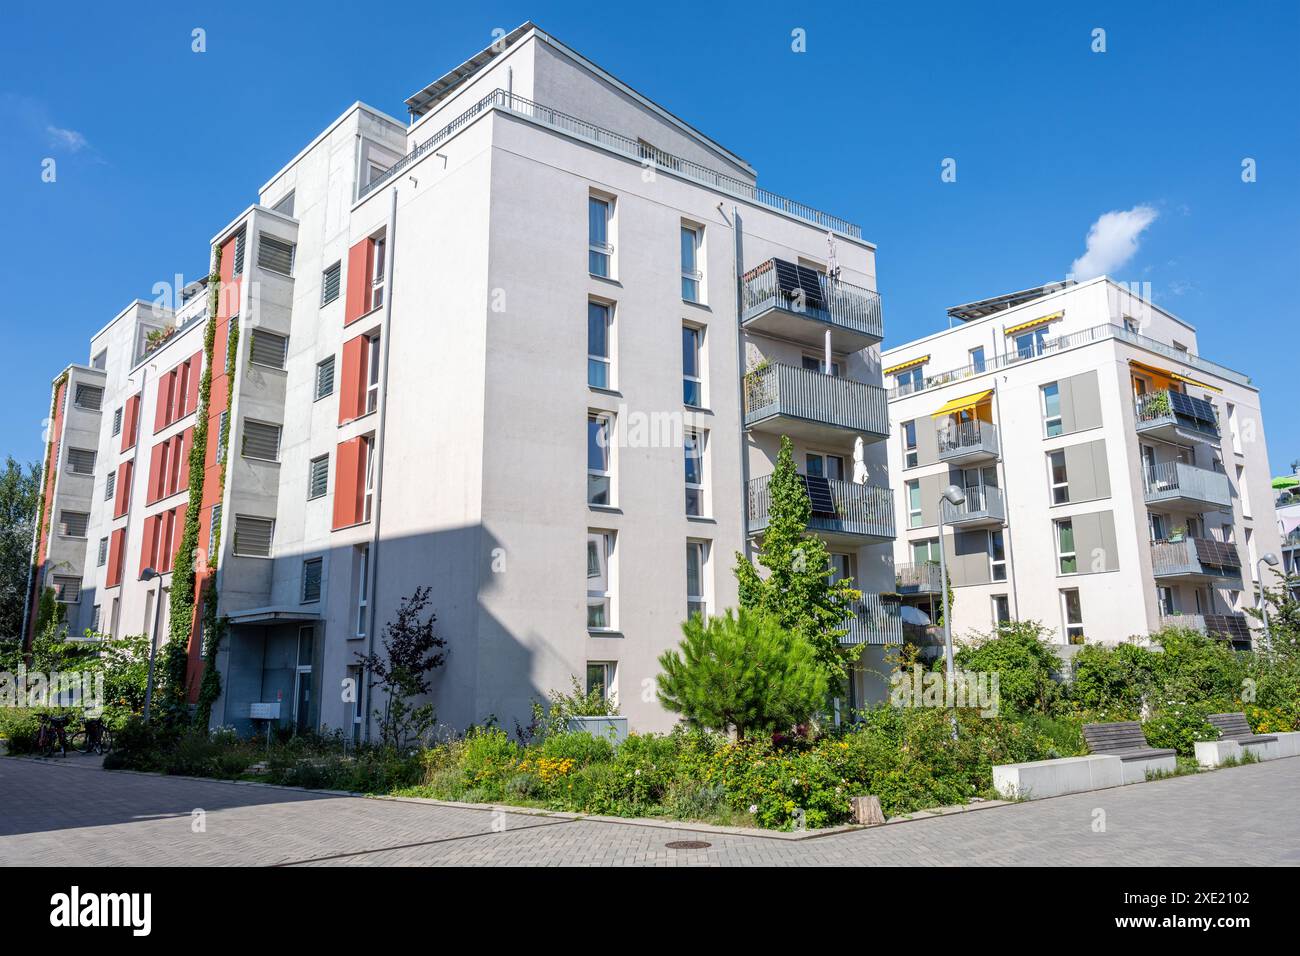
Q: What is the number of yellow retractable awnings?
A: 4